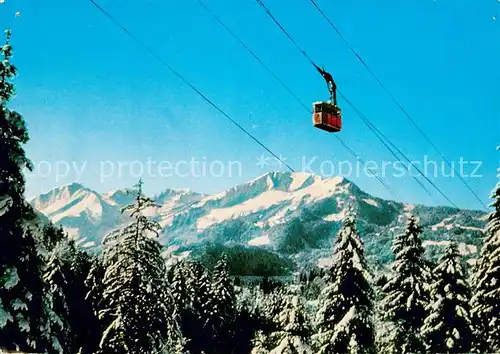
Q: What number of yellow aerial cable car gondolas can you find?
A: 0